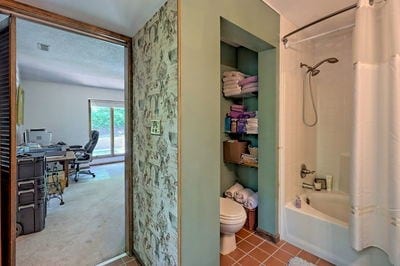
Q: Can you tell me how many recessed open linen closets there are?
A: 1